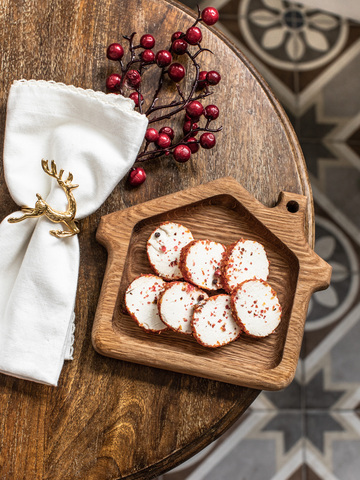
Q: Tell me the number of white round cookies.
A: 7